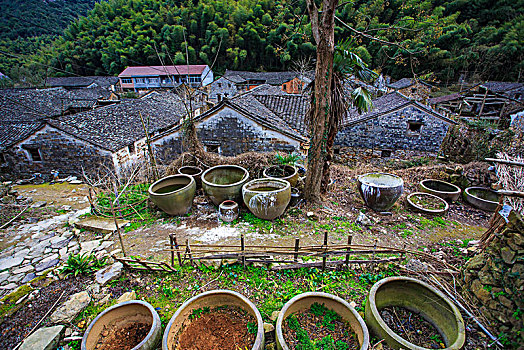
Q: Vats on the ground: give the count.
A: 14